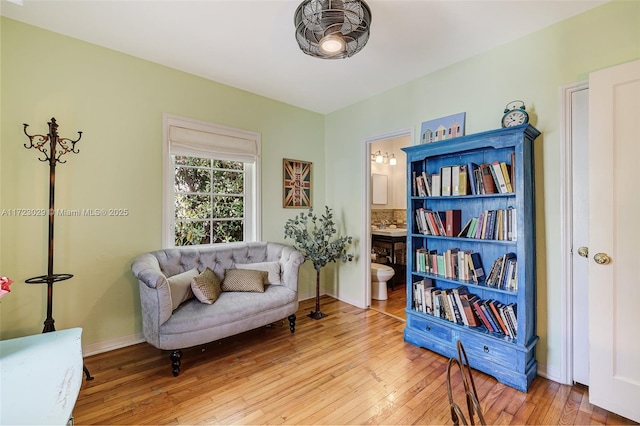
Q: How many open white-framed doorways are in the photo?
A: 1